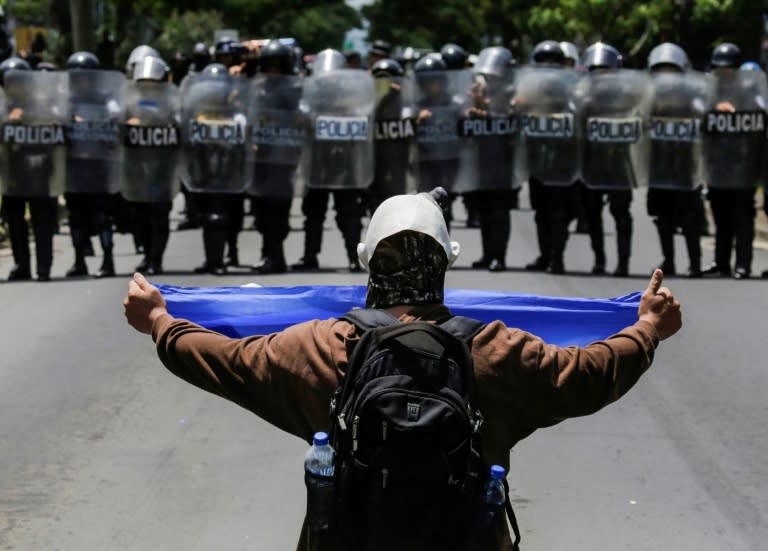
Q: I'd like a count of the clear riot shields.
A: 13